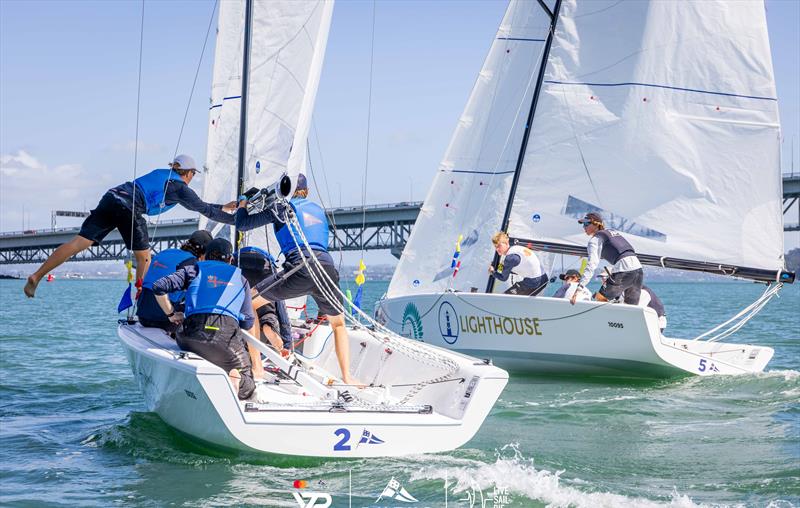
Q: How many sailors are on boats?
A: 9